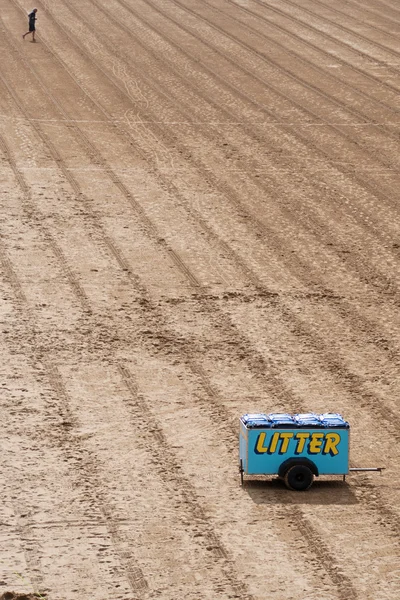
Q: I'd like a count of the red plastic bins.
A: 0